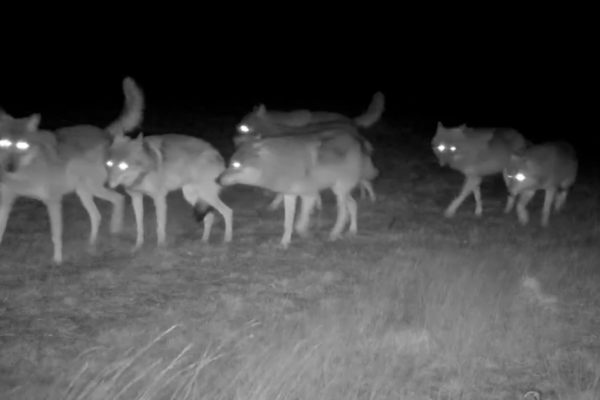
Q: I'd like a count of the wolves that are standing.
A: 6